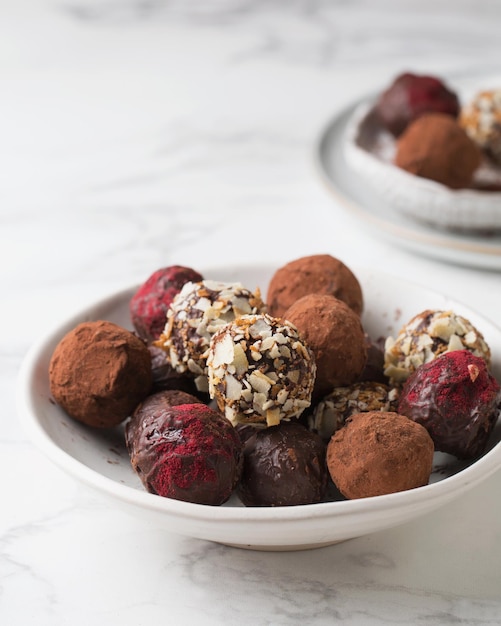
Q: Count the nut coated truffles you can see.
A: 5